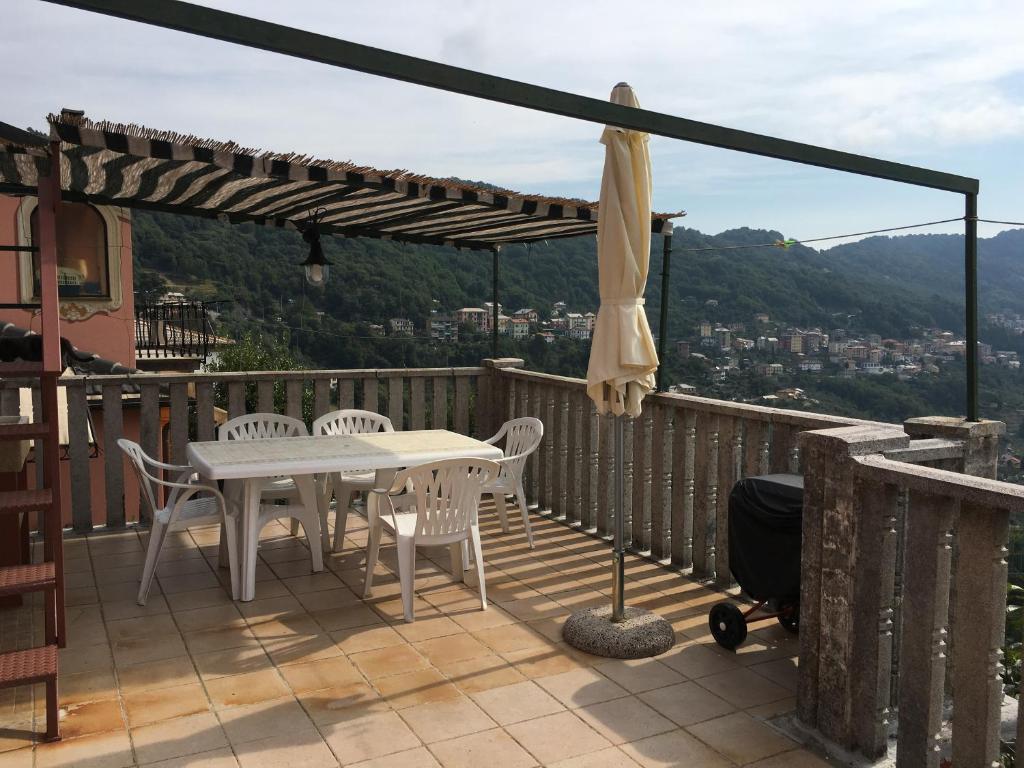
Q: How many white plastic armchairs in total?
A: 5